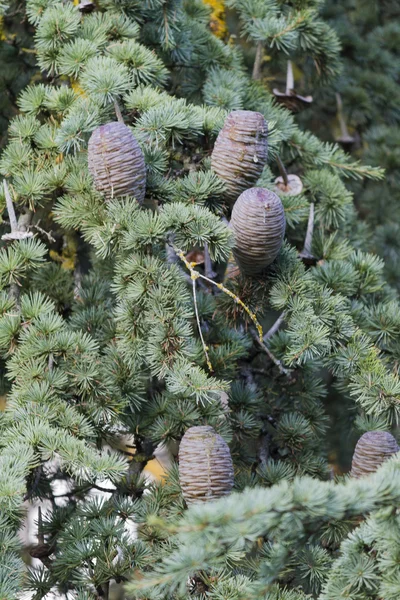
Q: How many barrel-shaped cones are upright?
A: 5